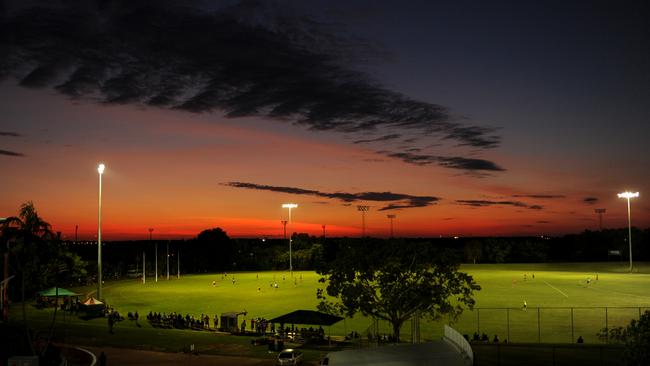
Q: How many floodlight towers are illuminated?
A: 3